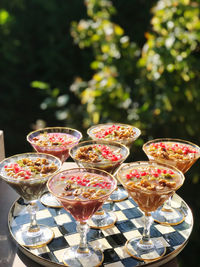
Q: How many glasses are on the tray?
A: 7